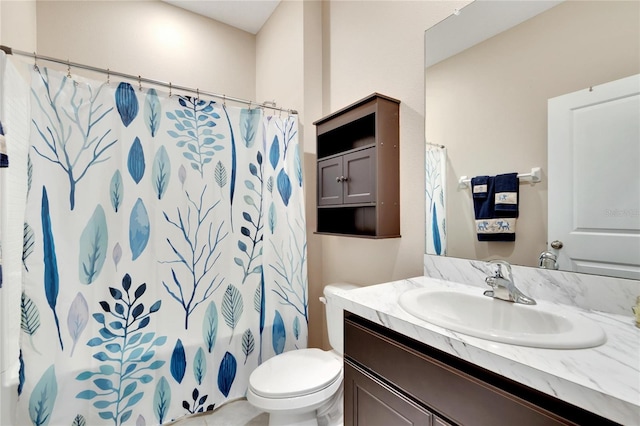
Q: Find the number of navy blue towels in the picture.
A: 3